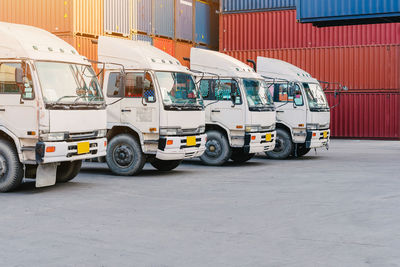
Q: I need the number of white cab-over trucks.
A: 4